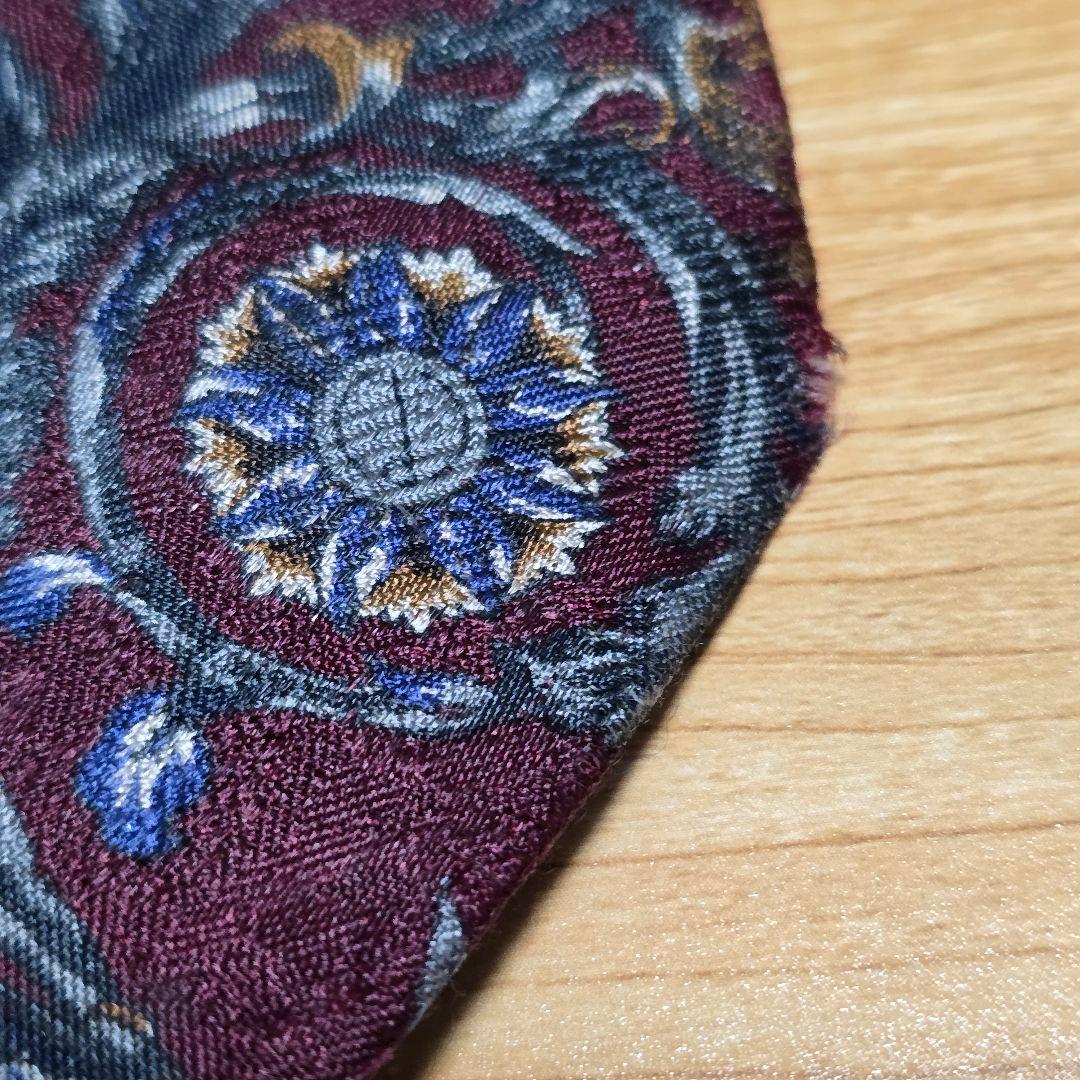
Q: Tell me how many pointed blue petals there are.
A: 9